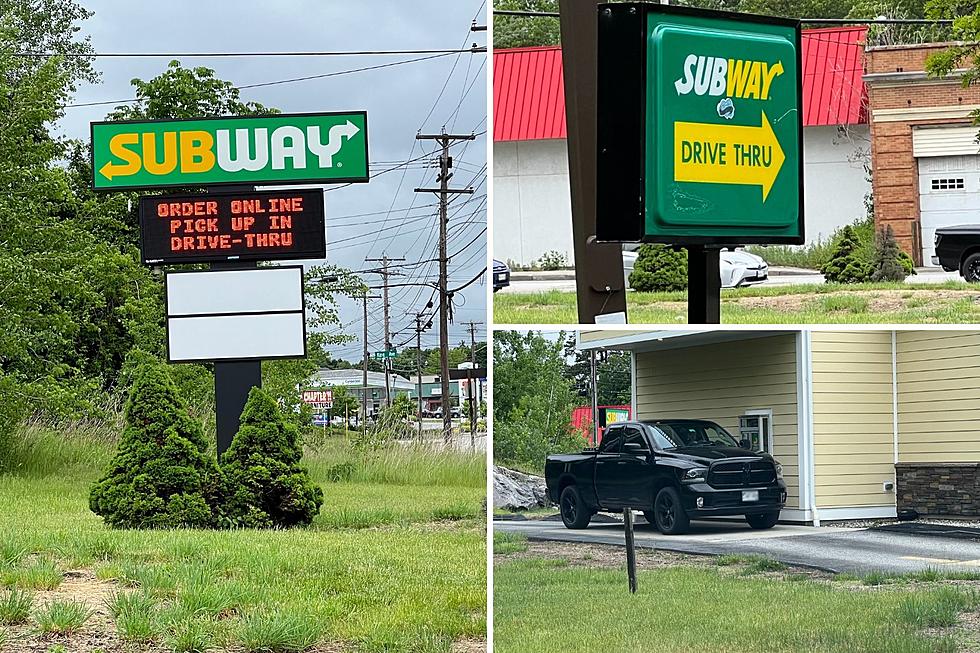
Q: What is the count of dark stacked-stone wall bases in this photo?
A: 1